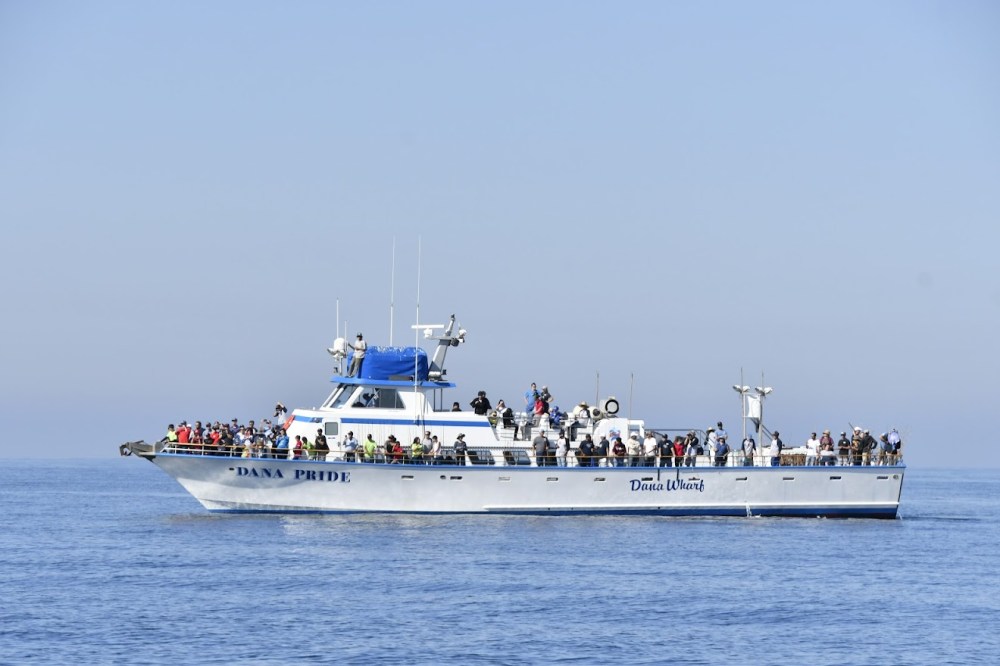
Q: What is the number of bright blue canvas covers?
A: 1